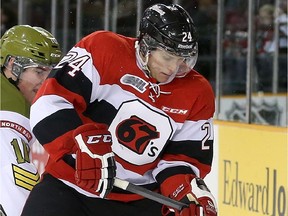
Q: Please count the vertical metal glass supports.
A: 11